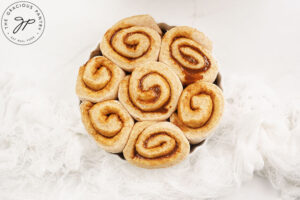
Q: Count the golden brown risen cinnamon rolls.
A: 7